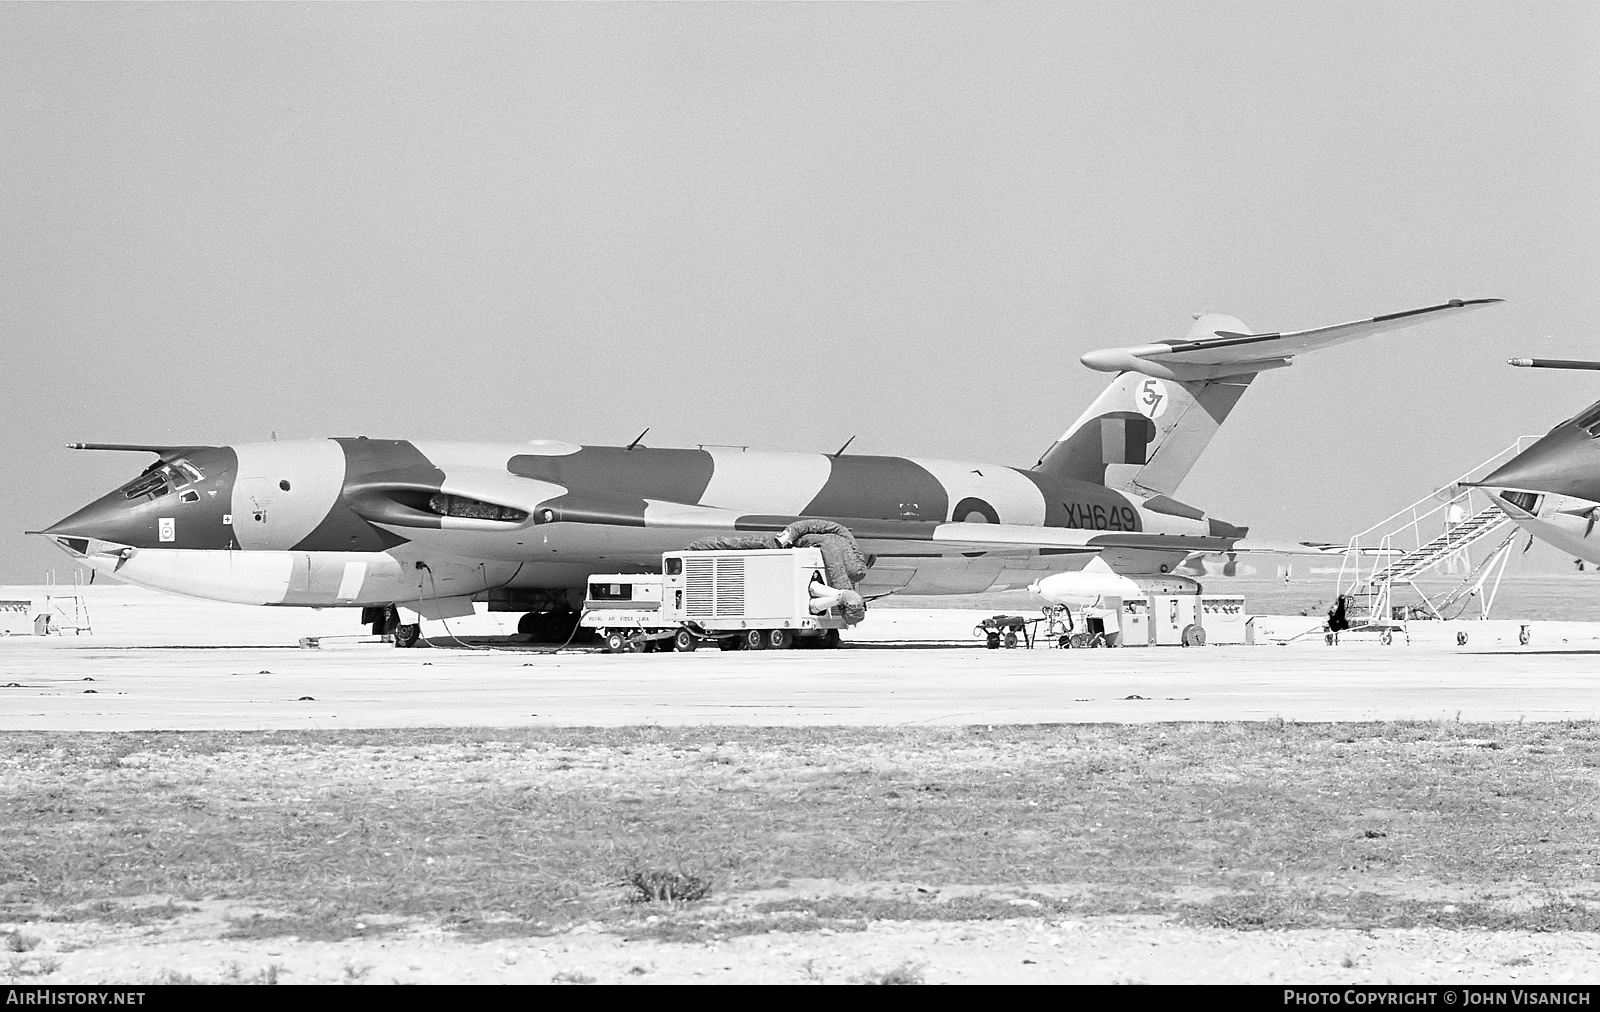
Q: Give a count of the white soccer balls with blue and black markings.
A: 0